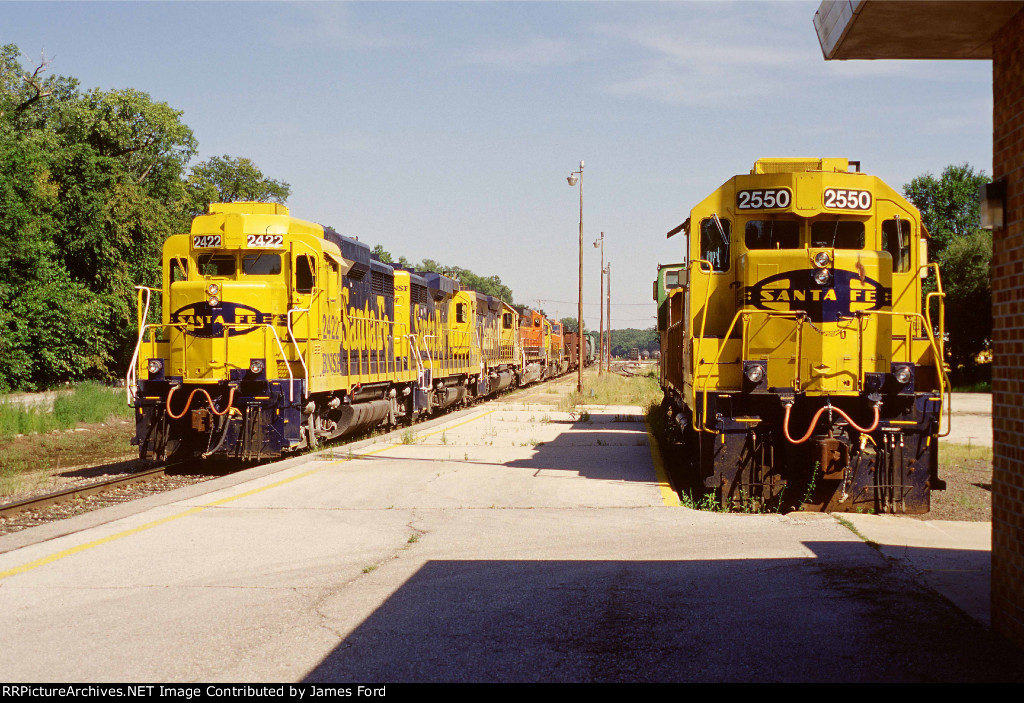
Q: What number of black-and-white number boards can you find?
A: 4